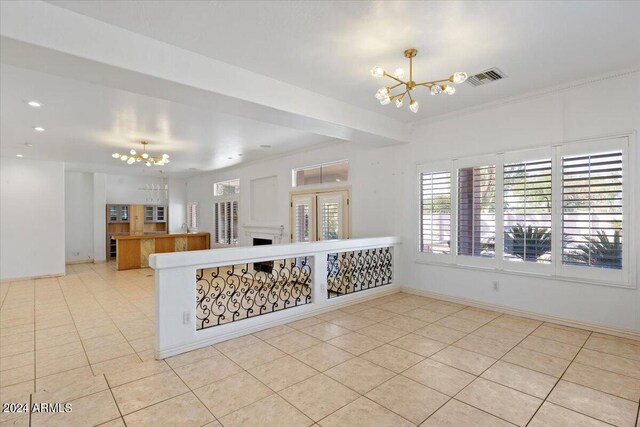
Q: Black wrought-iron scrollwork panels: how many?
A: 2